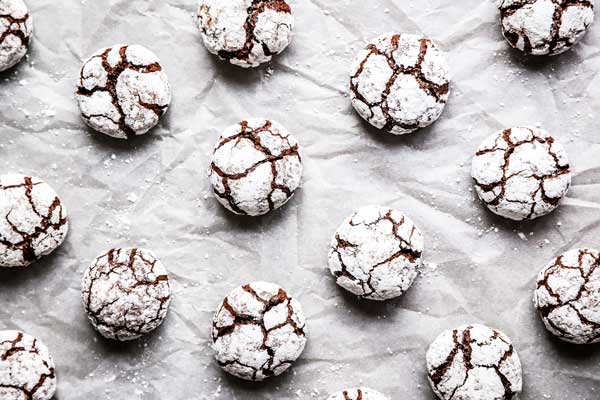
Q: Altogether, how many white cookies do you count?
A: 15